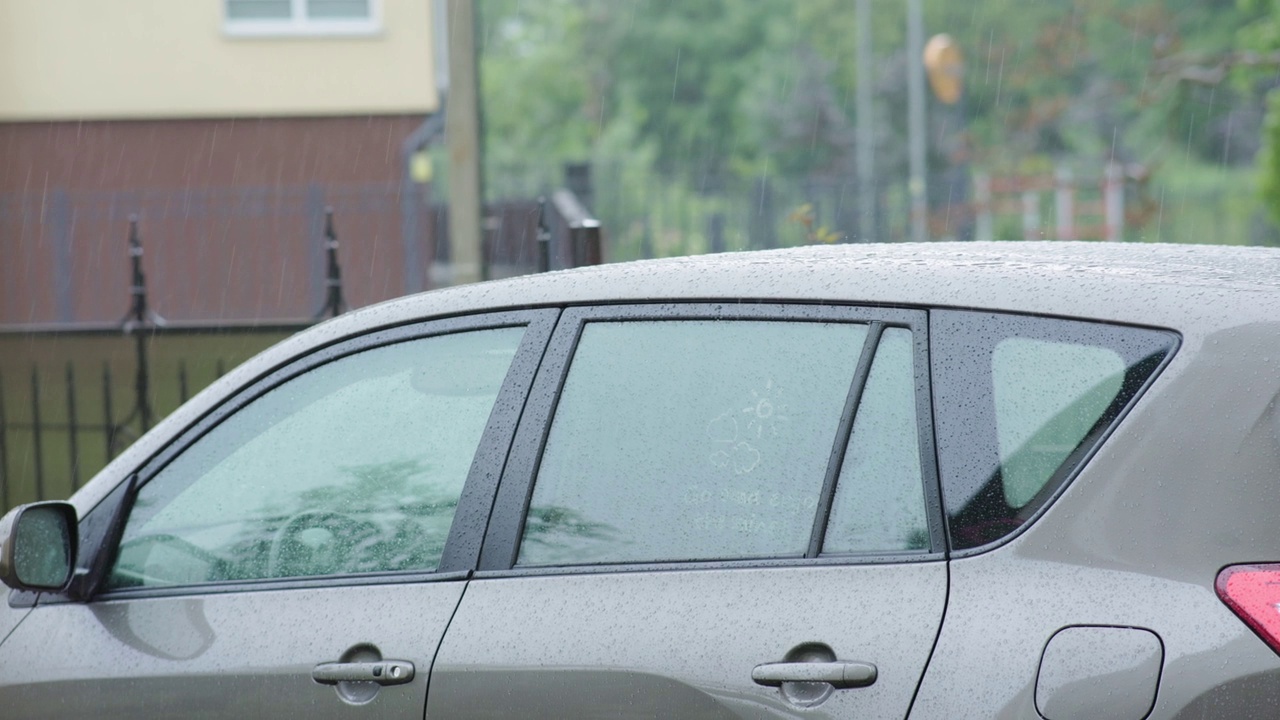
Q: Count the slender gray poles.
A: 2